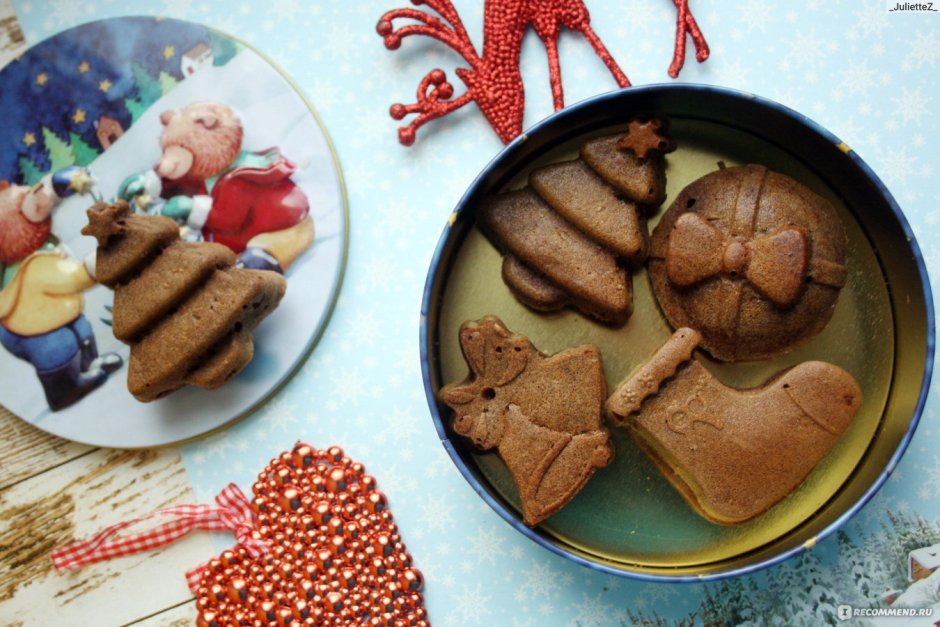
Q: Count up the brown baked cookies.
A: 5